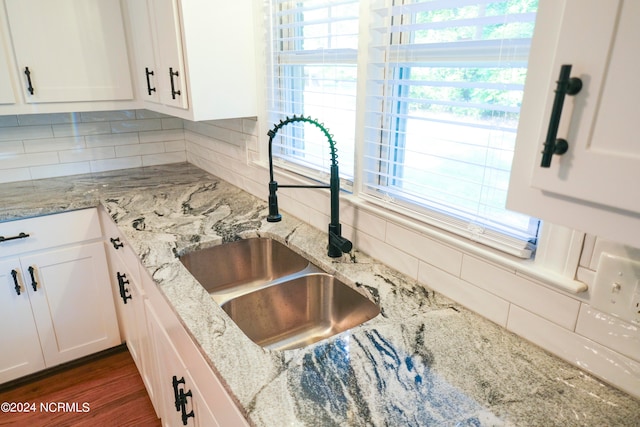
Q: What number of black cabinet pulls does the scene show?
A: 12